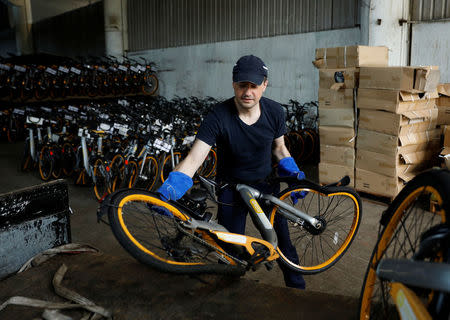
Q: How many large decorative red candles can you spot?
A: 0